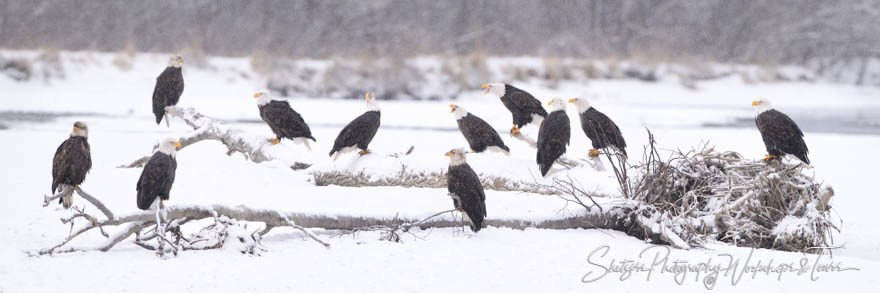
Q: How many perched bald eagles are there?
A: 11